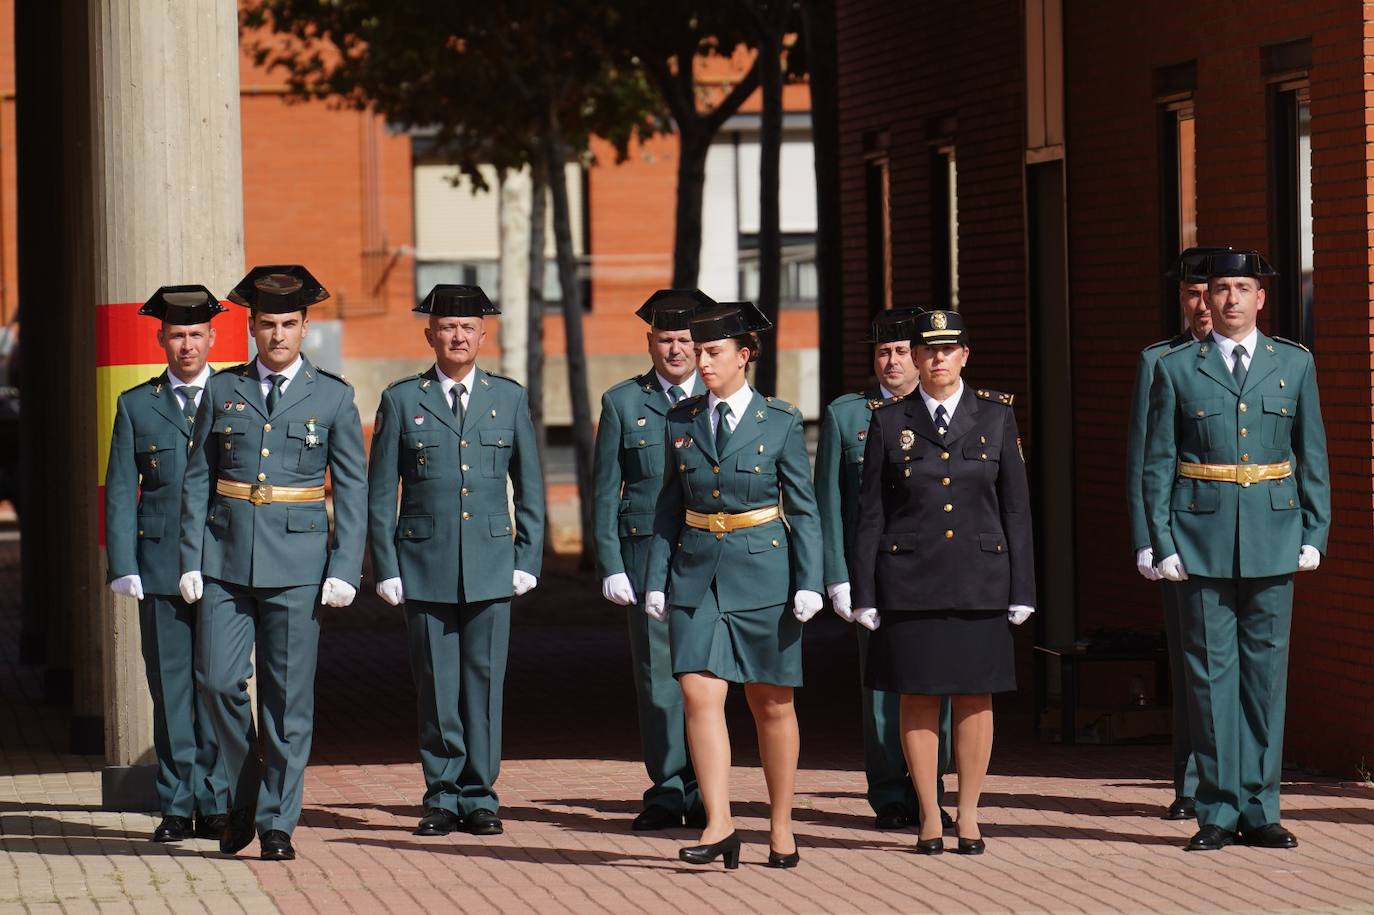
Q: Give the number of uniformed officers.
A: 9